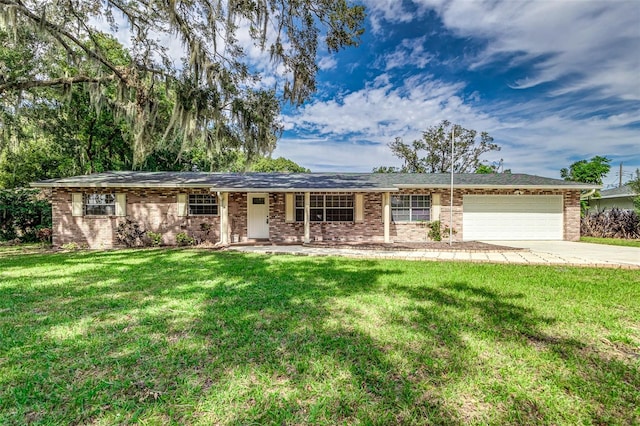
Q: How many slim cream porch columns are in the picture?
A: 3